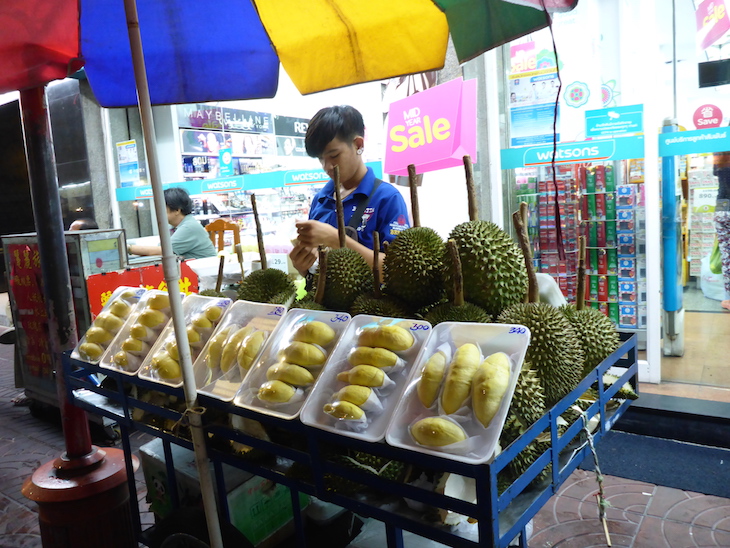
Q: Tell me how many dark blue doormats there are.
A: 1